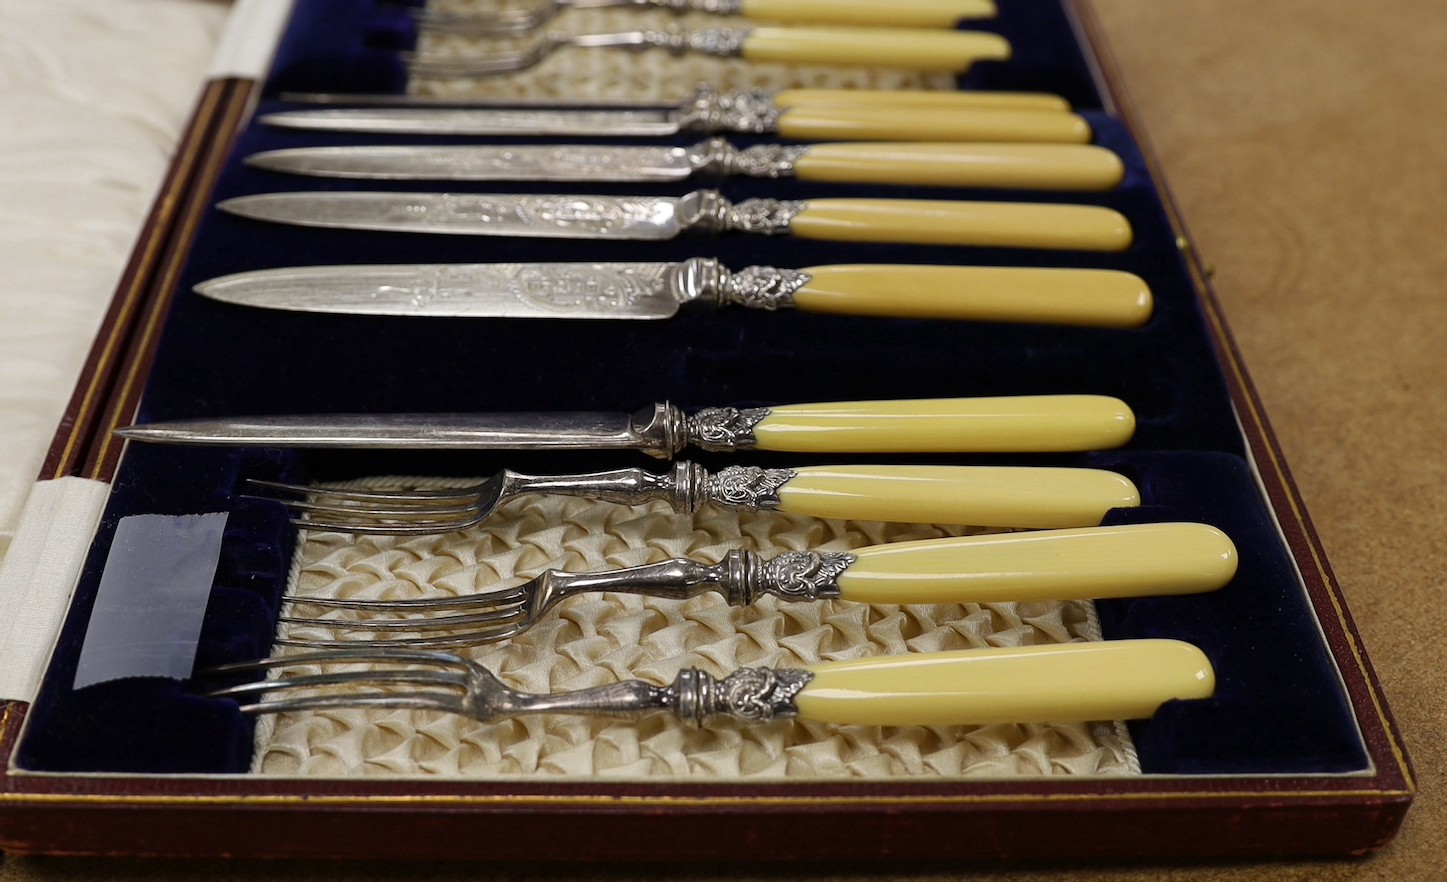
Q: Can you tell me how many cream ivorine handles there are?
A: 11